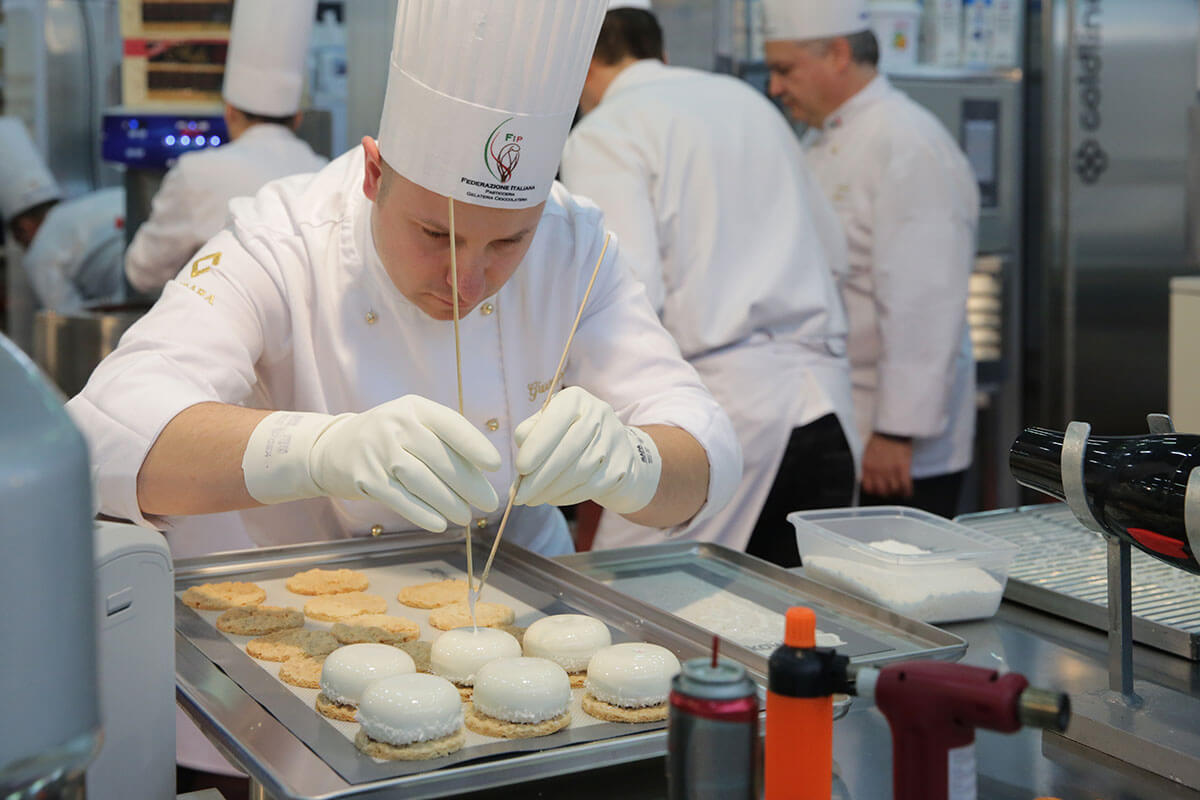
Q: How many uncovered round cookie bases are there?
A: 11